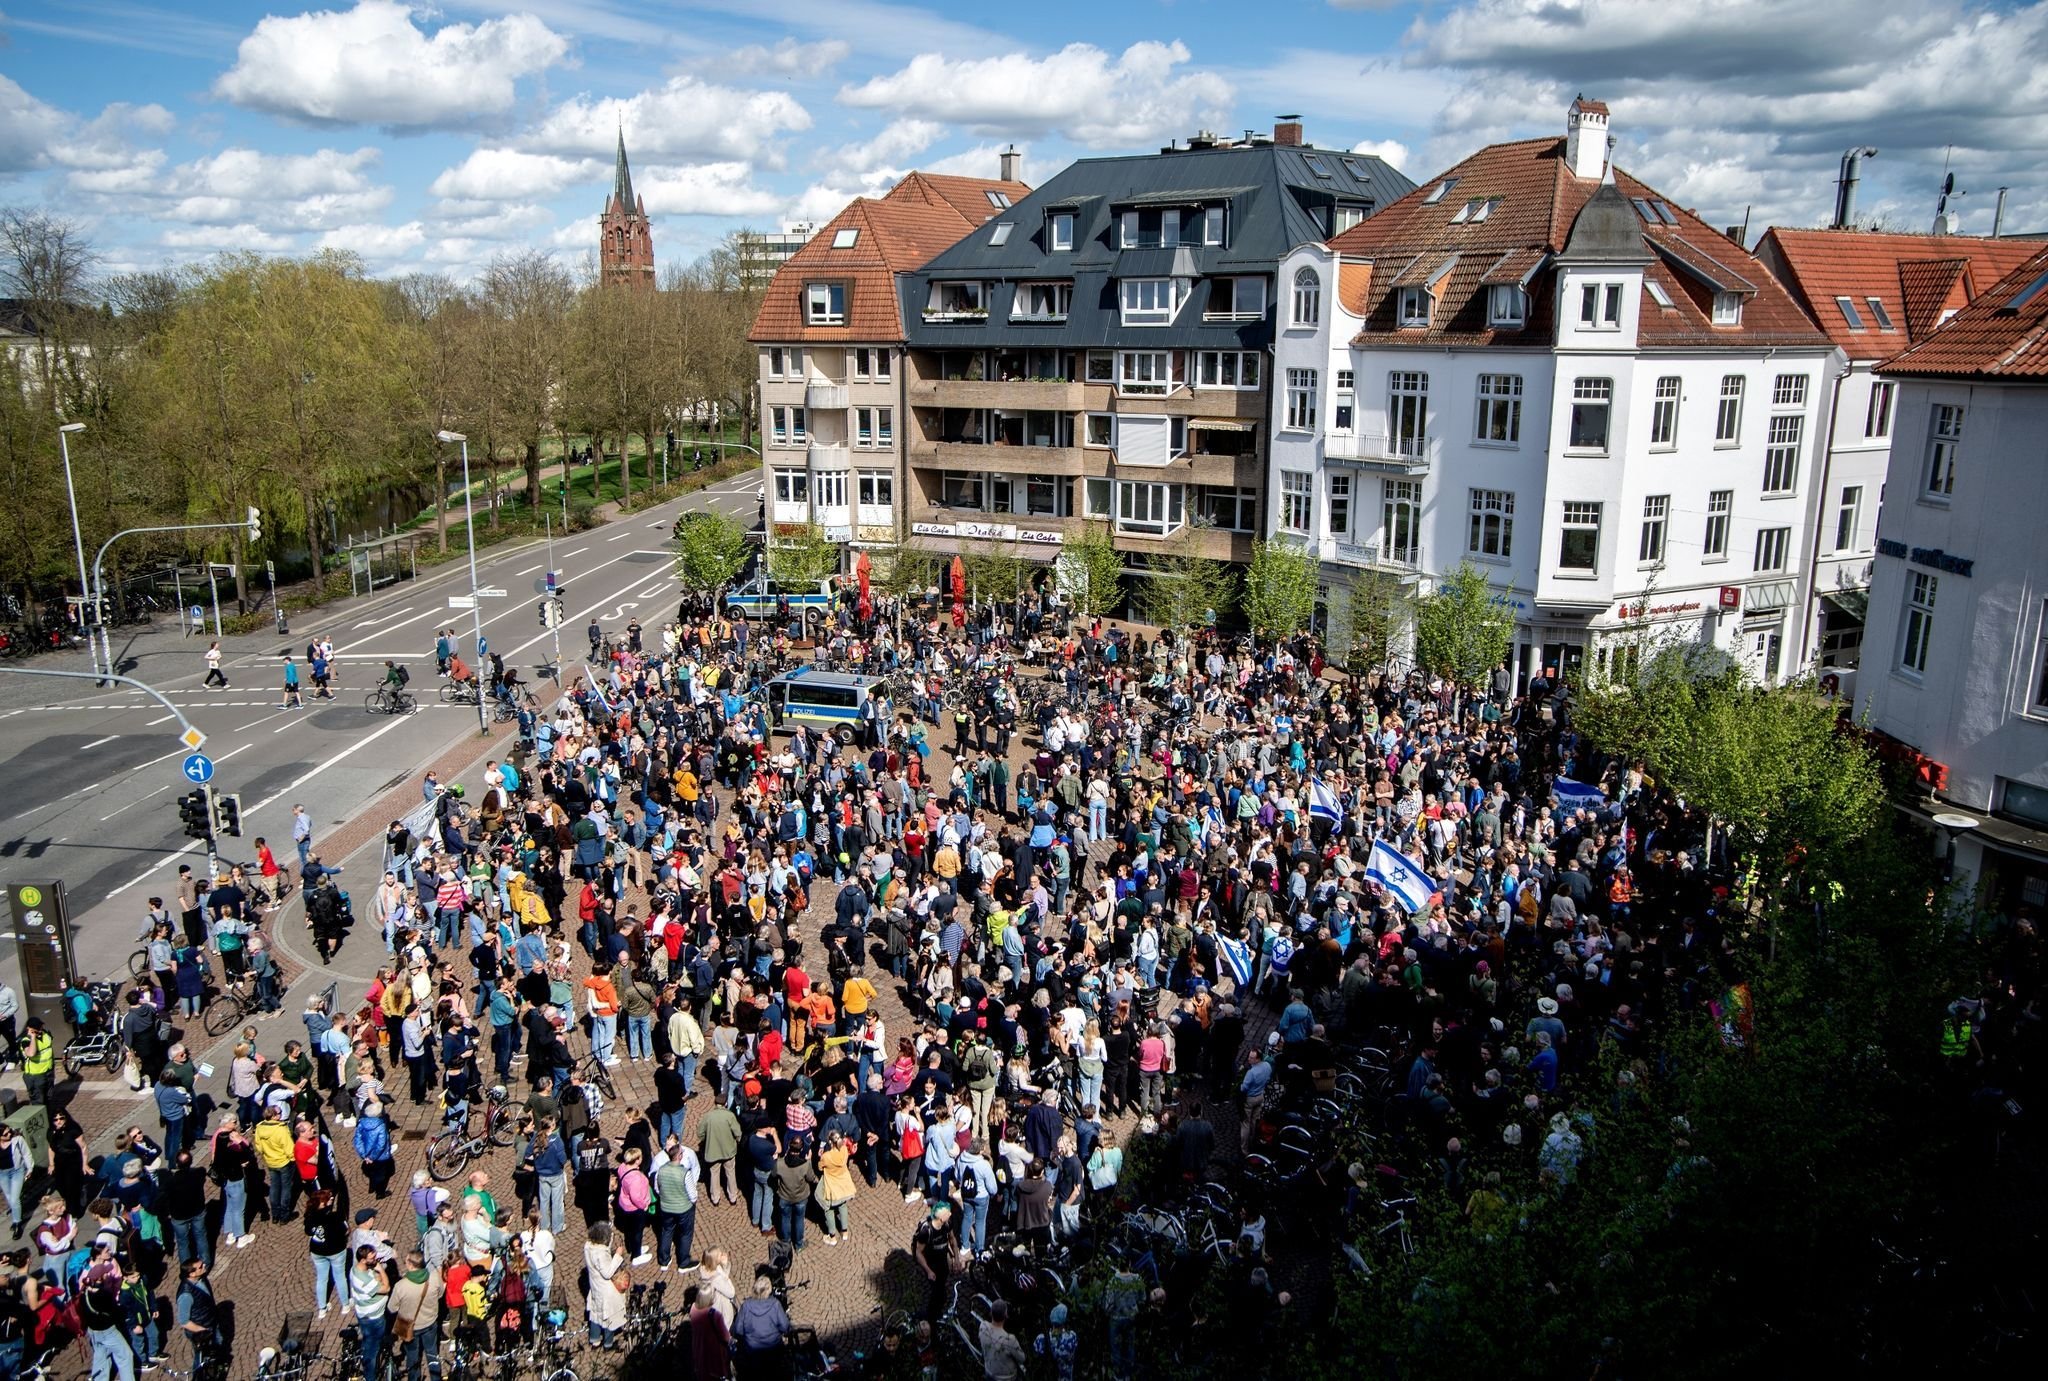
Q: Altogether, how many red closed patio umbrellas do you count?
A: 2